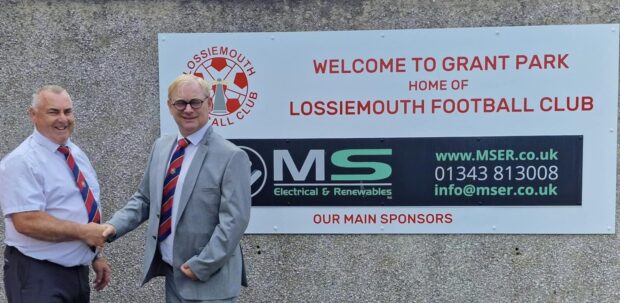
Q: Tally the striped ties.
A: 2